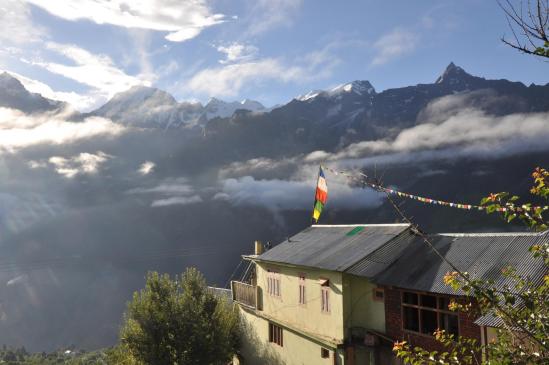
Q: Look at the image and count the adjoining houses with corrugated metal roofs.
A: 2